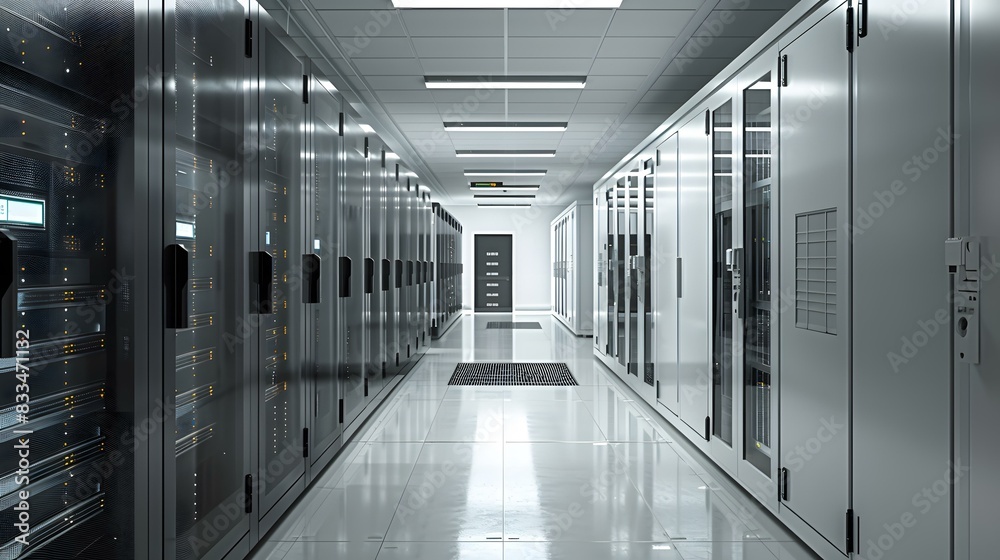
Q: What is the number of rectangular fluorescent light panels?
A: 8